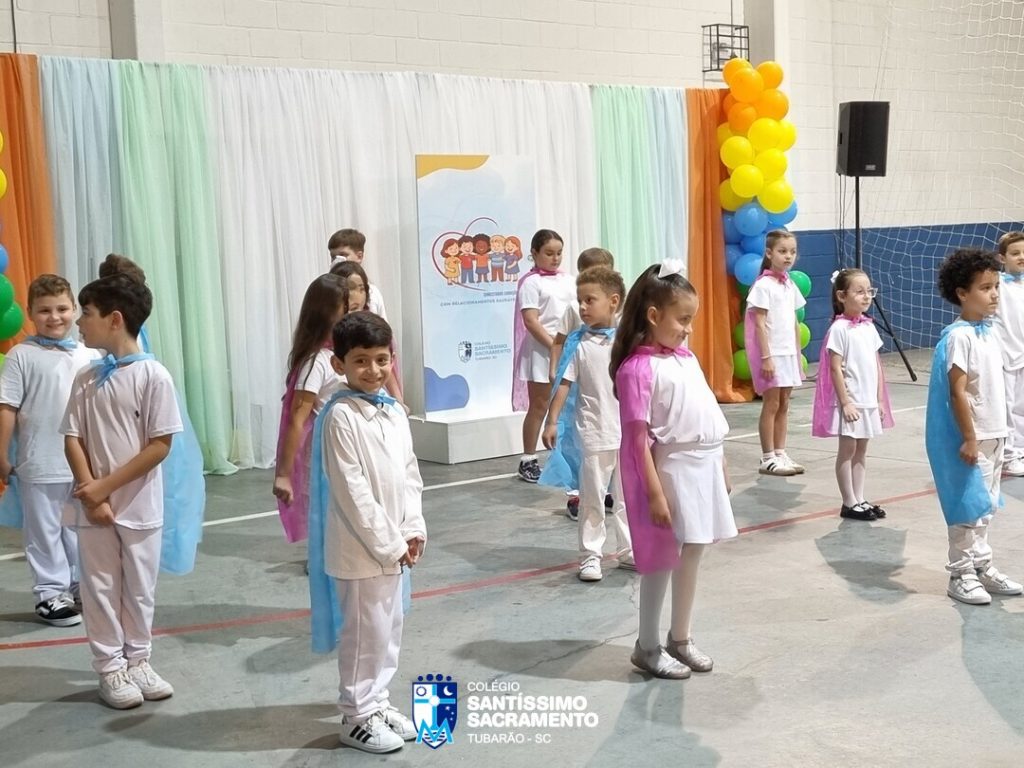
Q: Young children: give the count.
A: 15